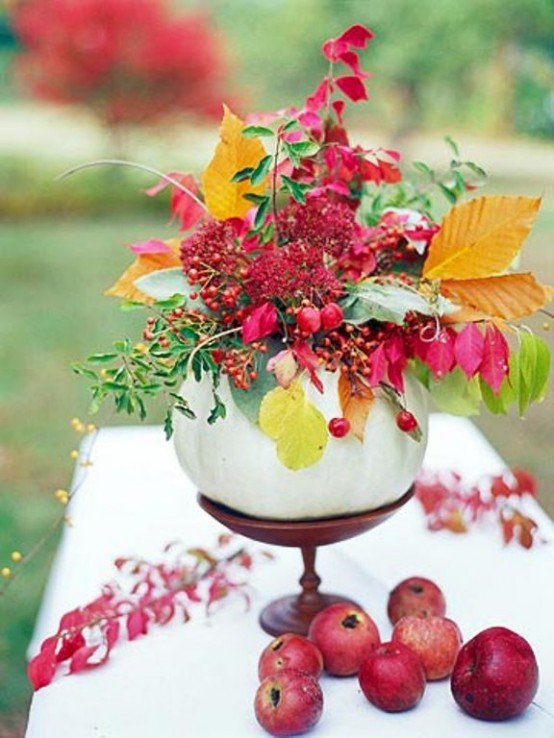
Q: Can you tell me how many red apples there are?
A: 7